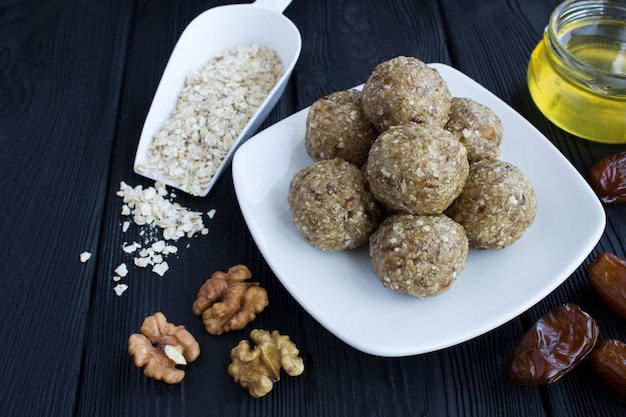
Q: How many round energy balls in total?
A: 7